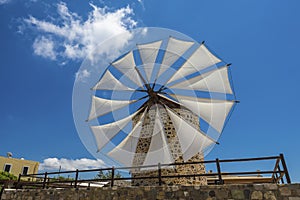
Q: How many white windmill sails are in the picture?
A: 12